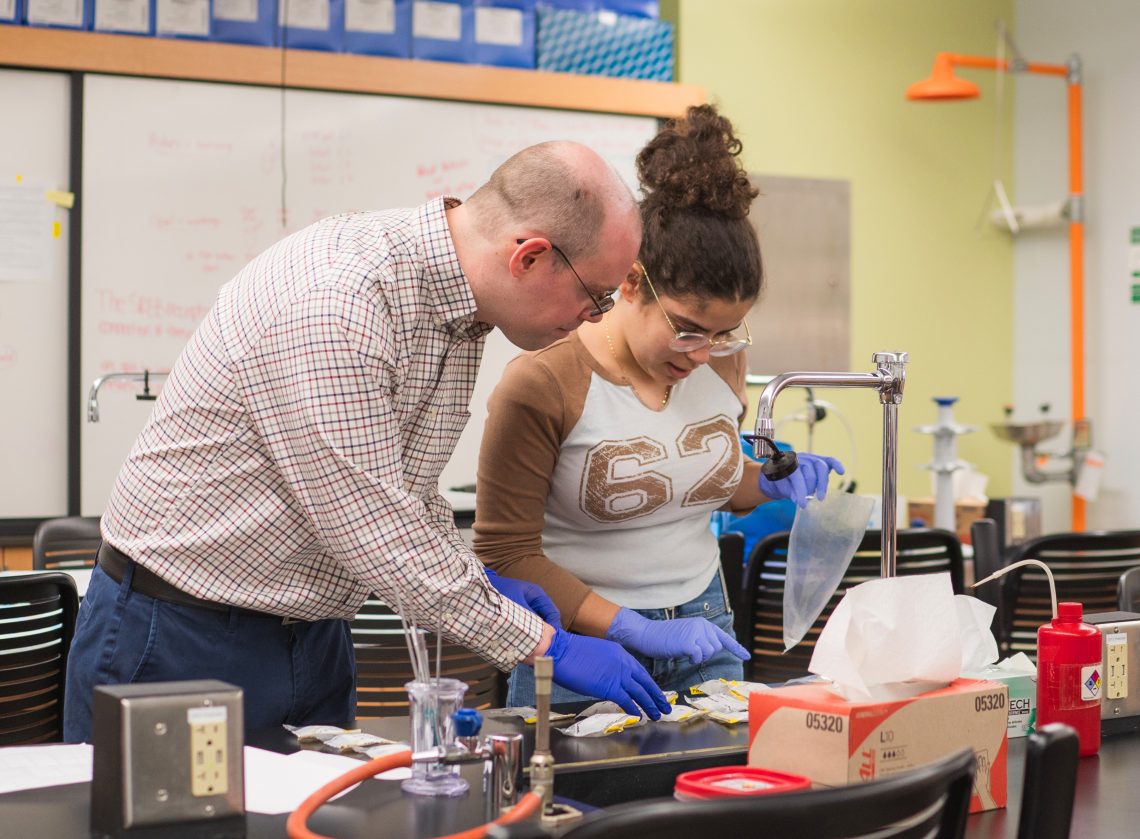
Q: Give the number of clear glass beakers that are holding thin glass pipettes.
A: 1